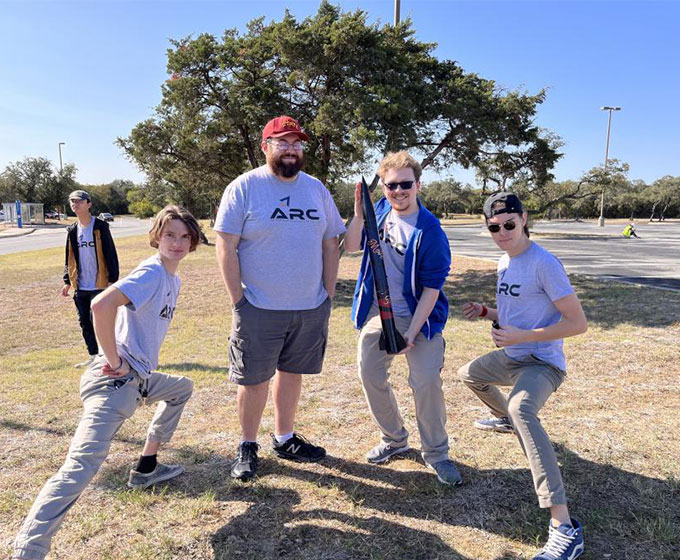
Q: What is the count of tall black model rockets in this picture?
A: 1